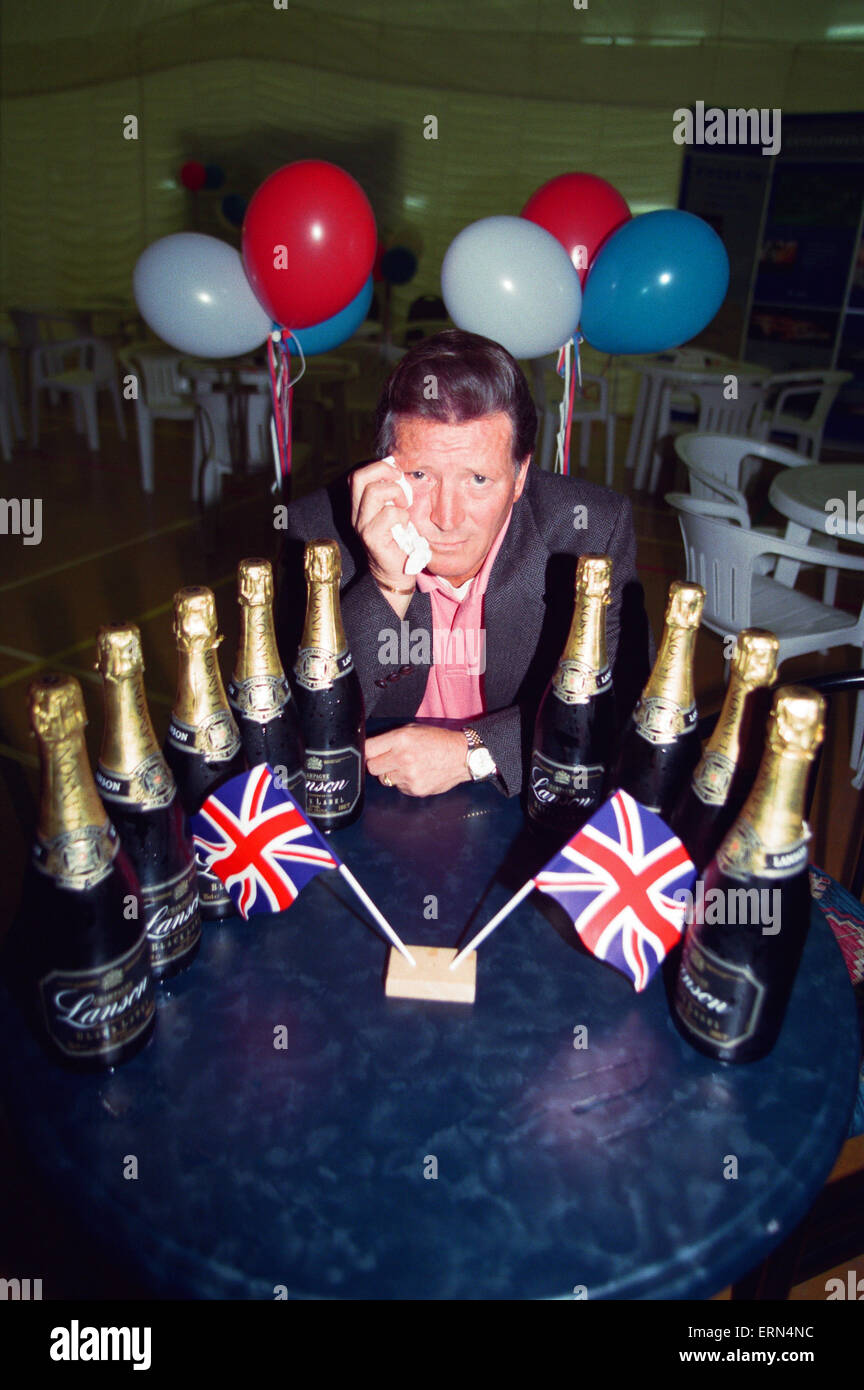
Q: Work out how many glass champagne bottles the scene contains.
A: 9